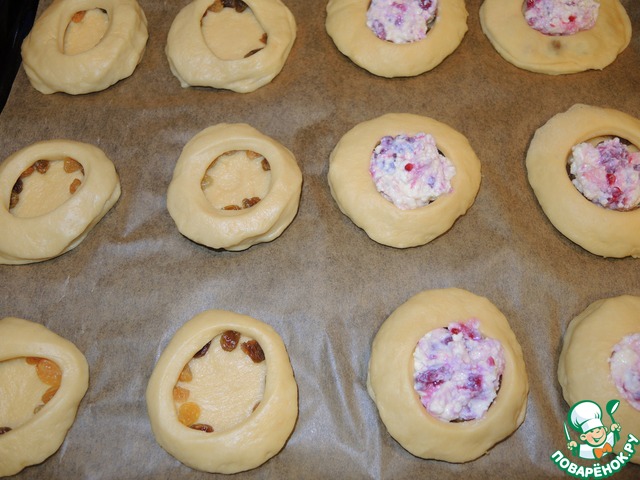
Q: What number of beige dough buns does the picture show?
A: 12